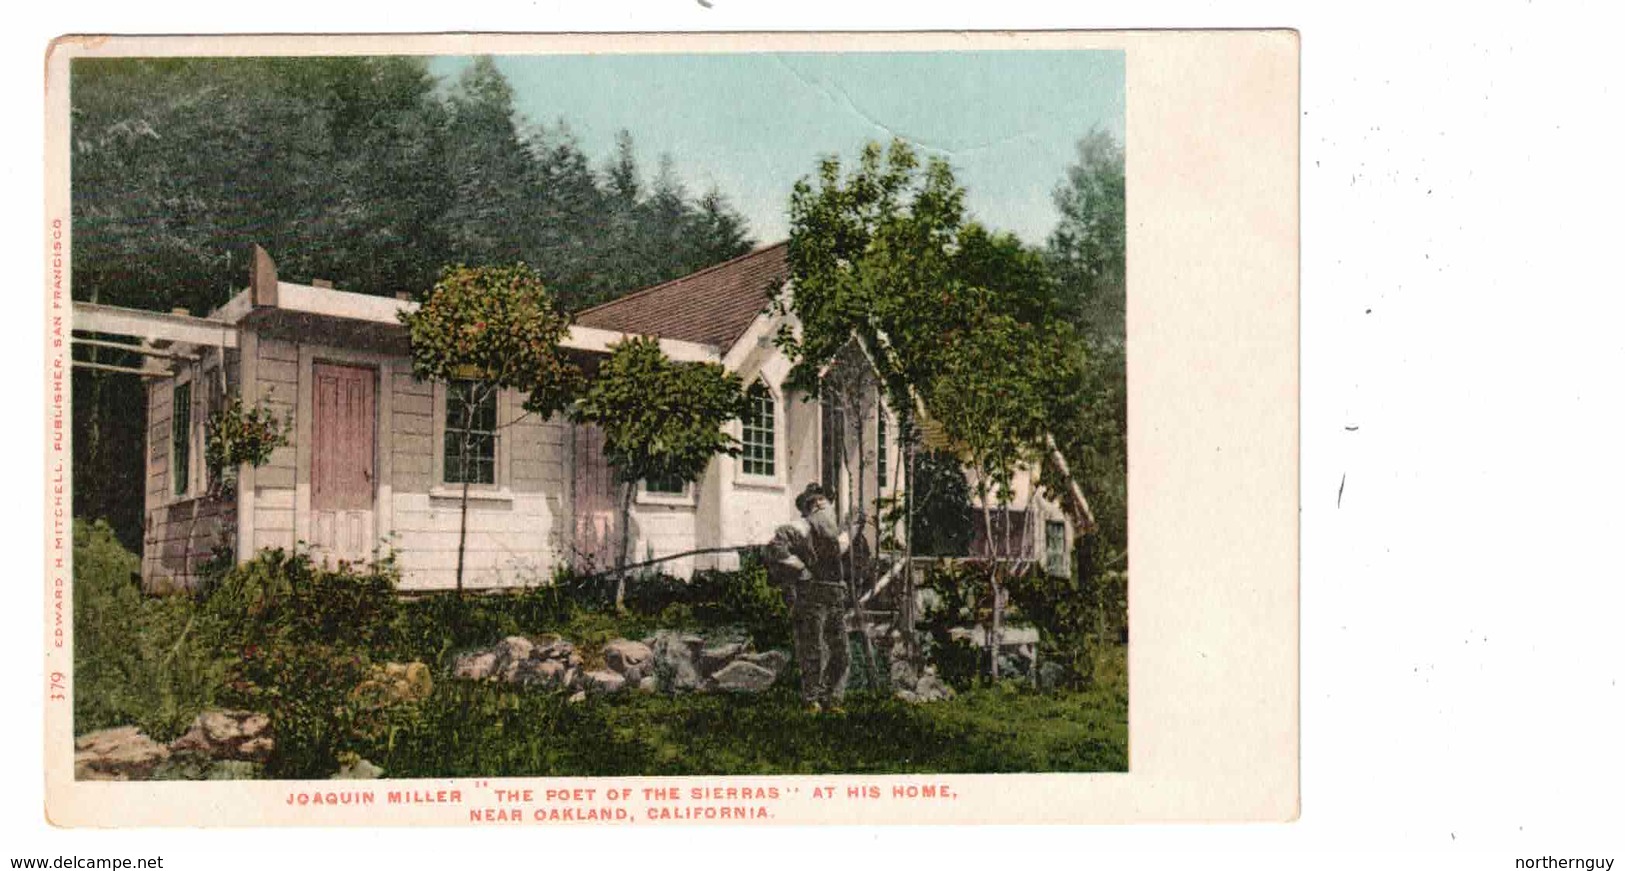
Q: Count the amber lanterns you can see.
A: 0